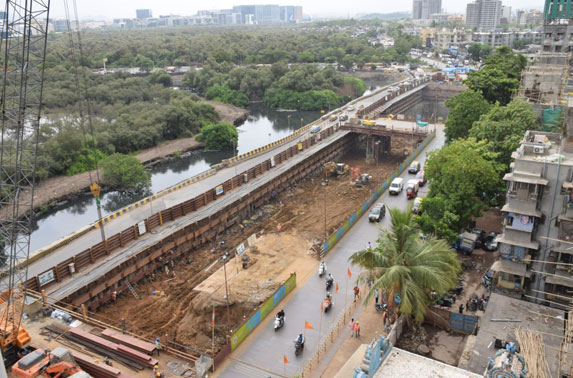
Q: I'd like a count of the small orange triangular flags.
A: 5